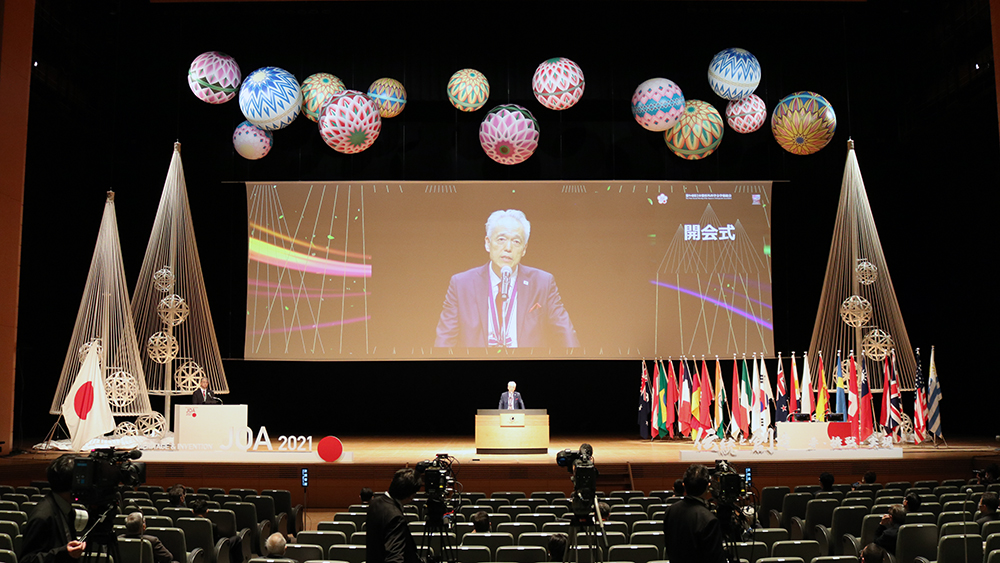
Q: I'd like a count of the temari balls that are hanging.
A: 14